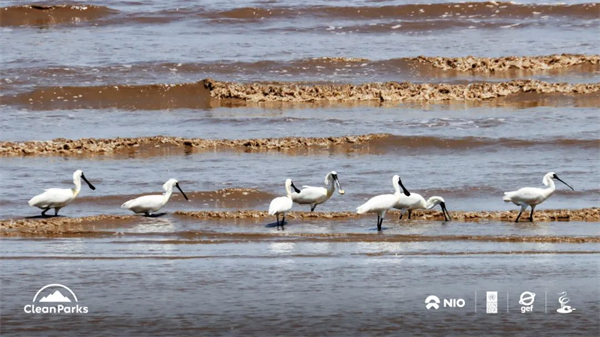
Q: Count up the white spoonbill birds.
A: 7